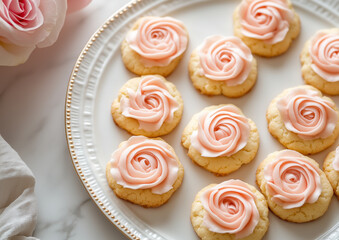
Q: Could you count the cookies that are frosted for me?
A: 11